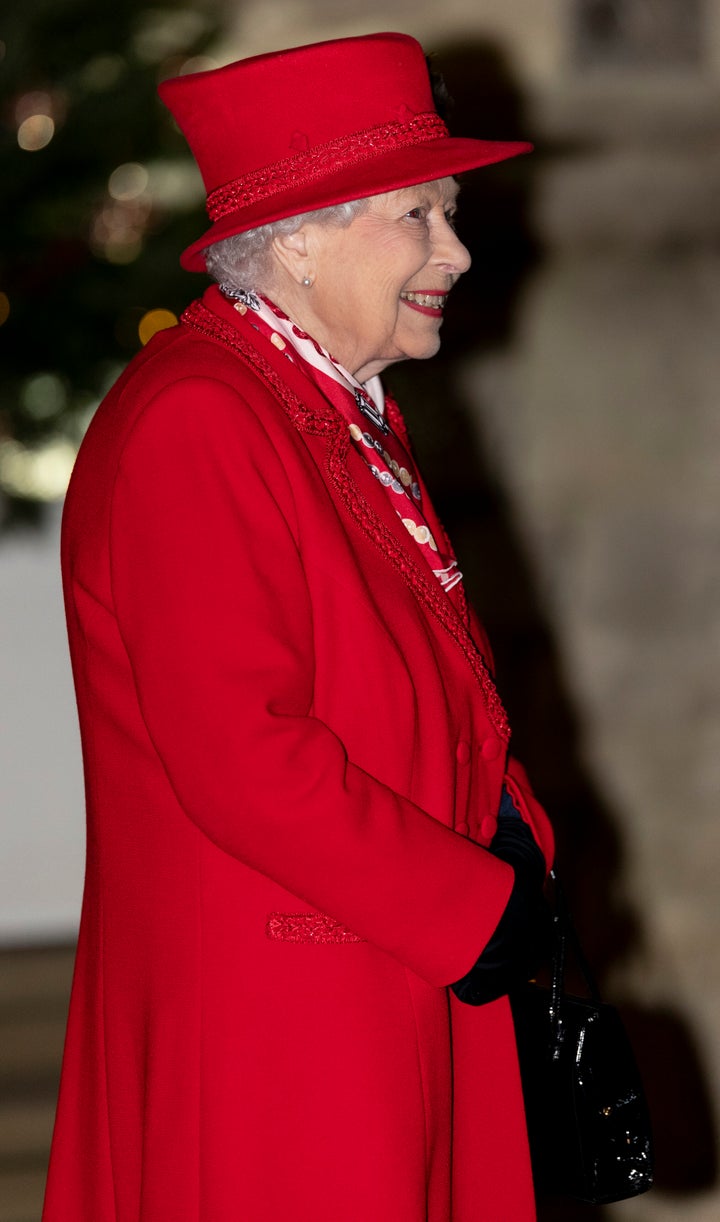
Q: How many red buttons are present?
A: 4